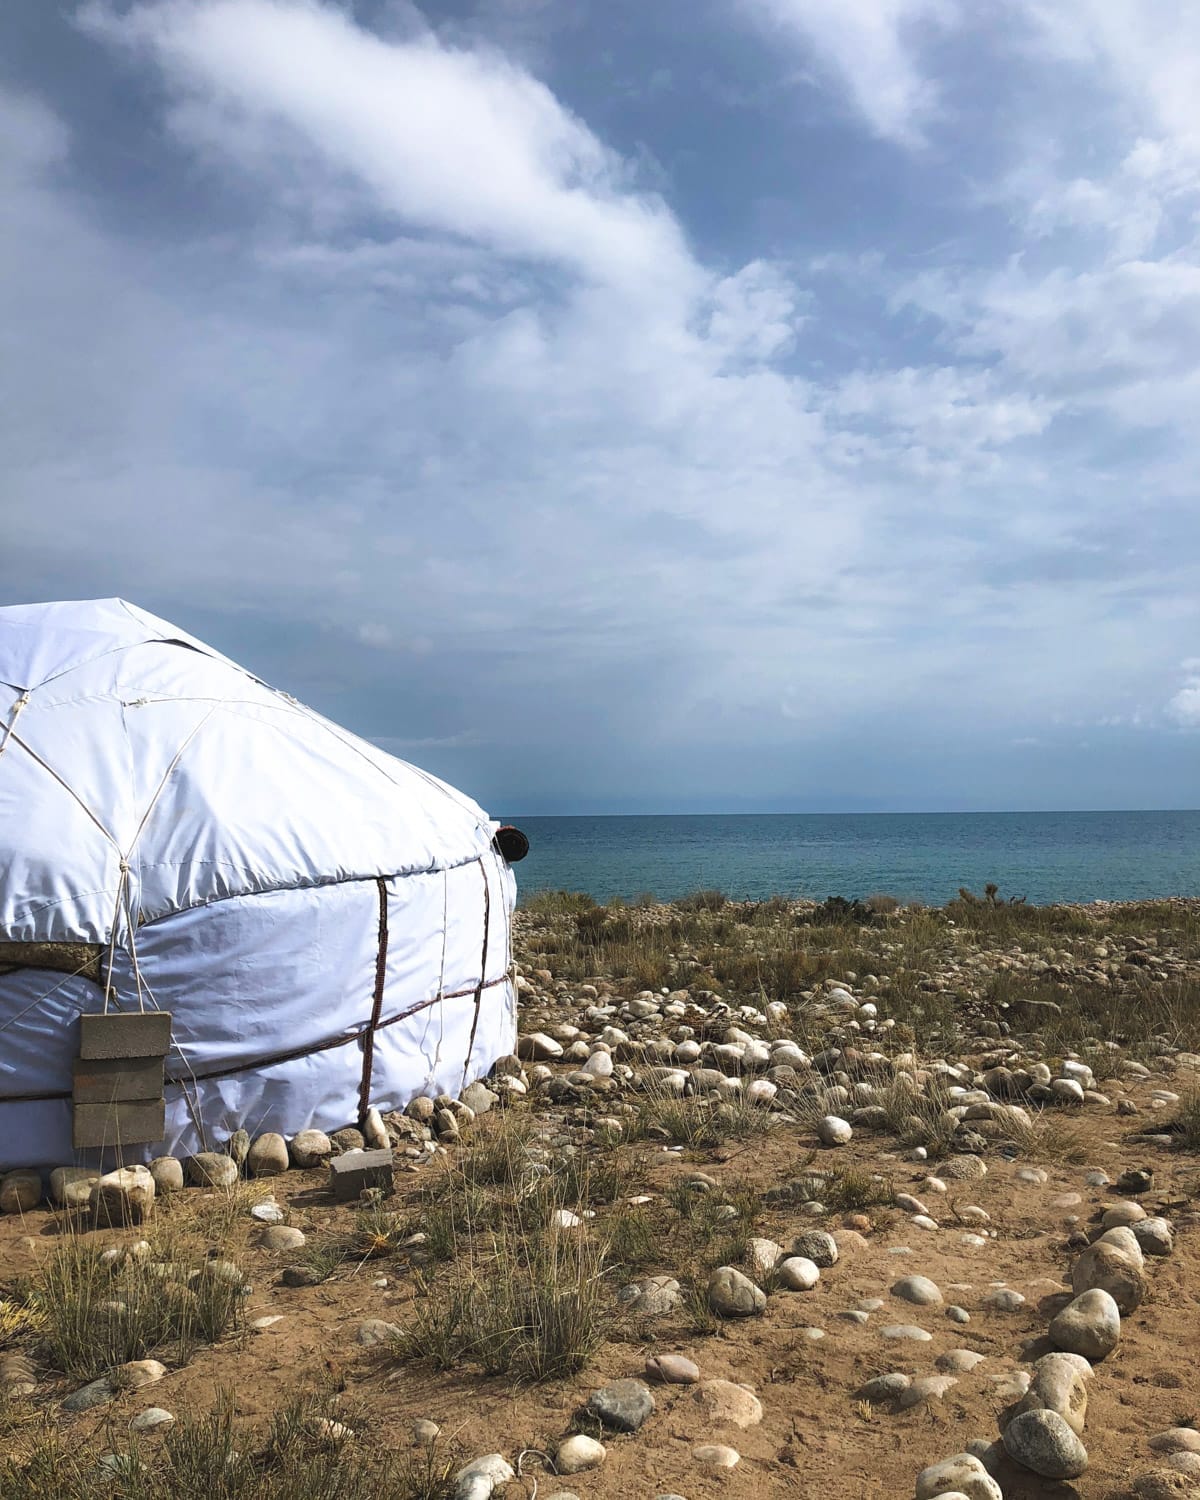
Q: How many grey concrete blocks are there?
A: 4